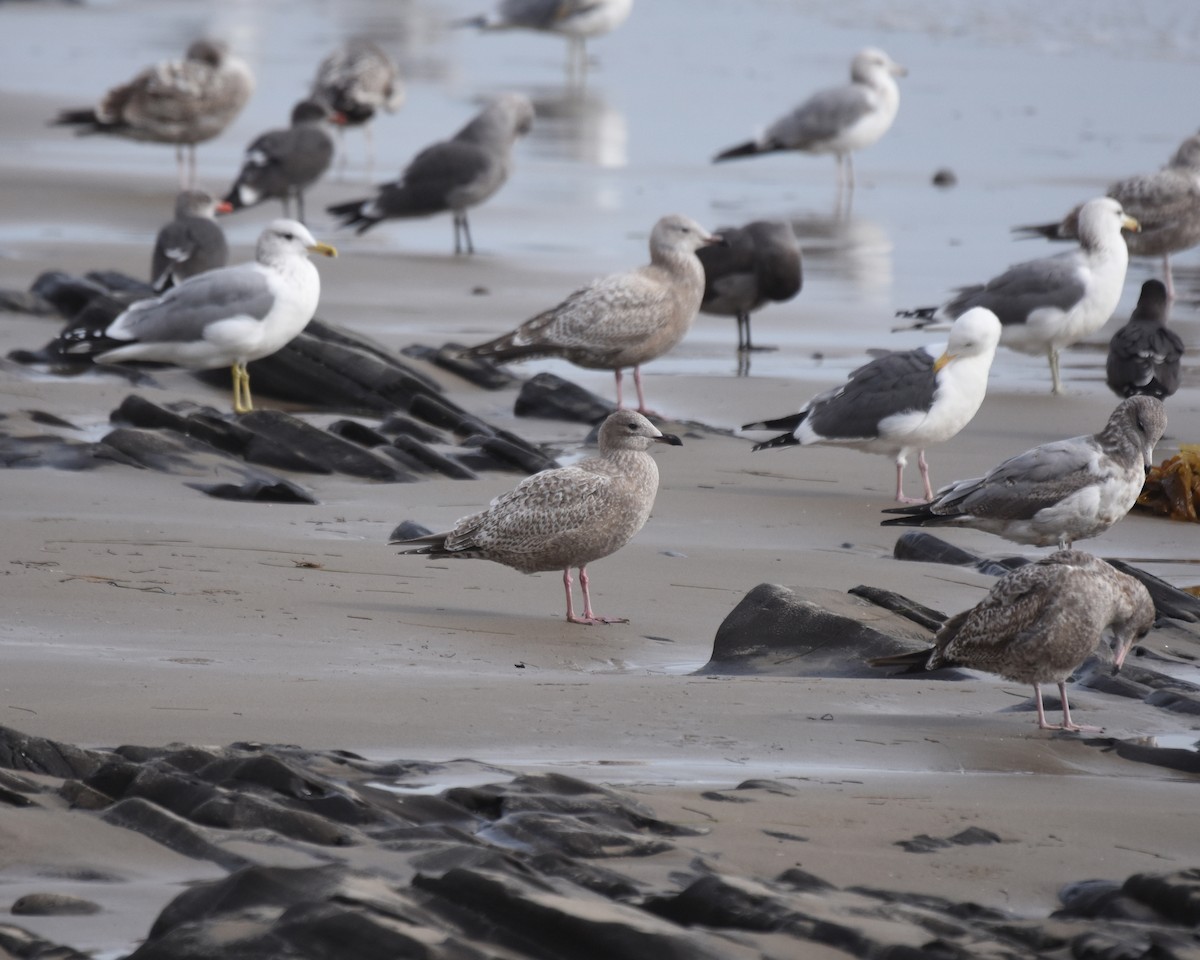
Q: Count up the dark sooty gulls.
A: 5